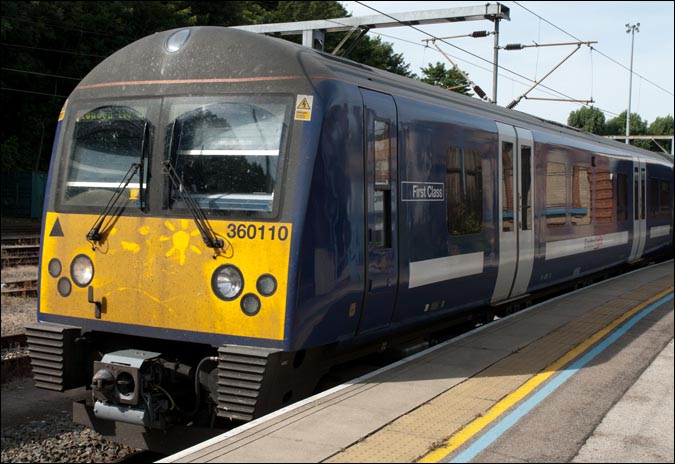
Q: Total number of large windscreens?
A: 2